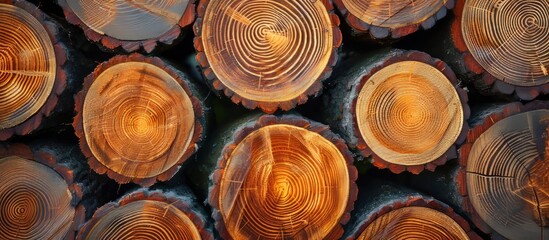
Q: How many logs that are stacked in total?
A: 12